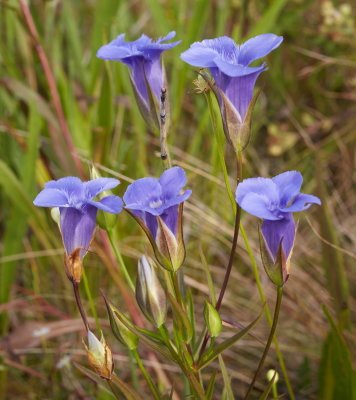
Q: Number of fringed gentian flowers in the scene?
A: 5